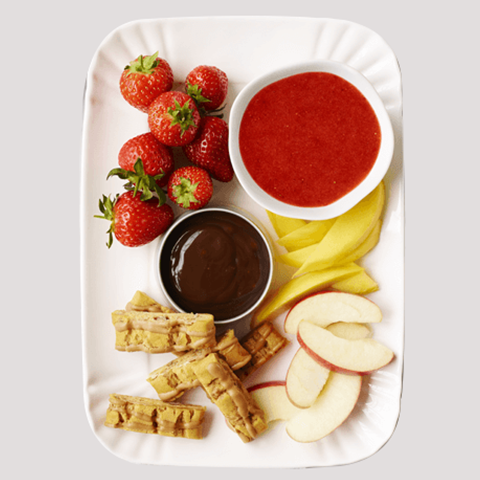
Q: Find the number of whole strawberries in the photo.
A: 7